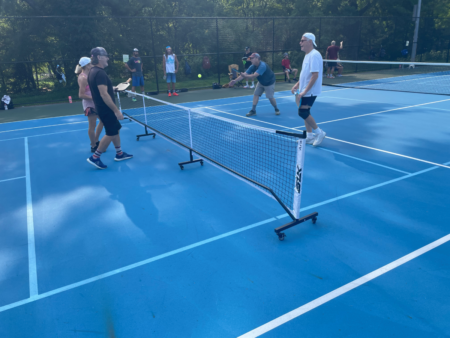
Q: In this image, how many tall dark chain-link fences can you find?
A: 1